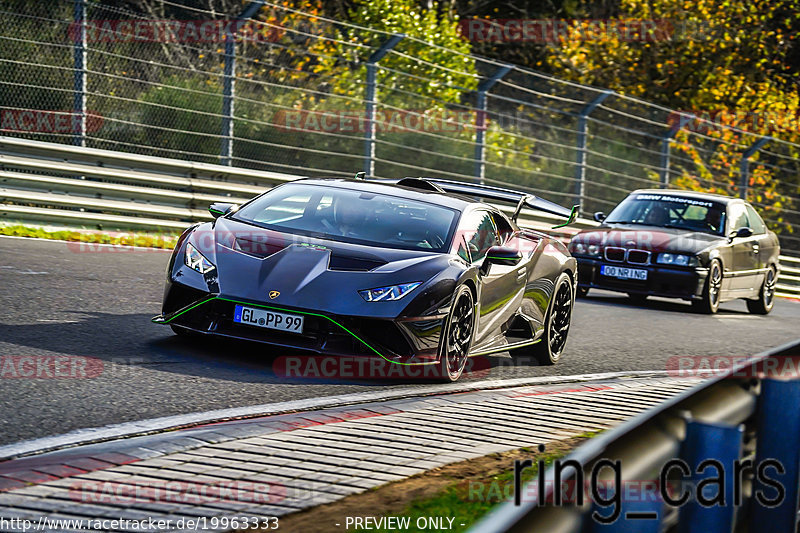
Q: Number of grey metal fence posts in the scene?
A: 7